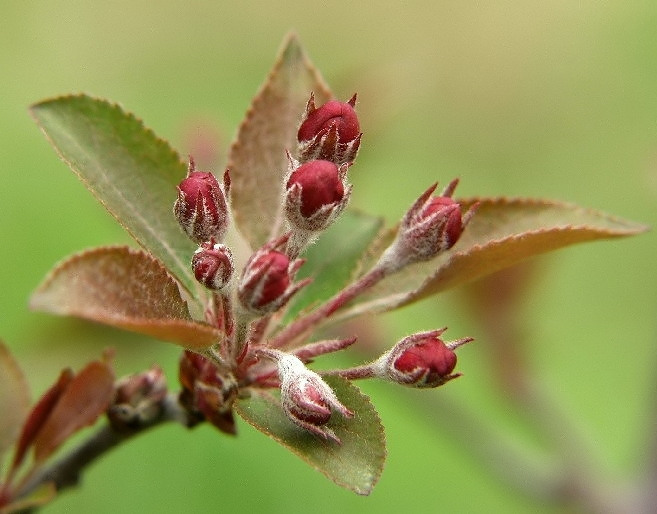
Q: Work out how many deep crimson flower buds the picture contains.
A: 8